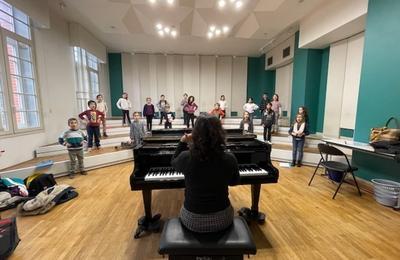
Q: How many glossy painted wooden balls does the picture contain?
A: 0